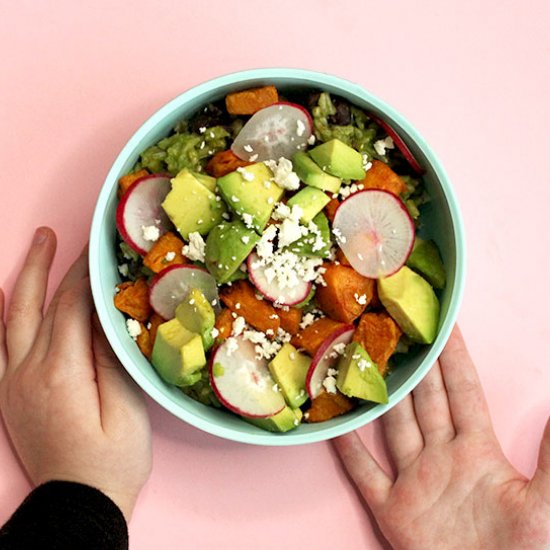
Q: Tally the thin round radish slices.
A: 8